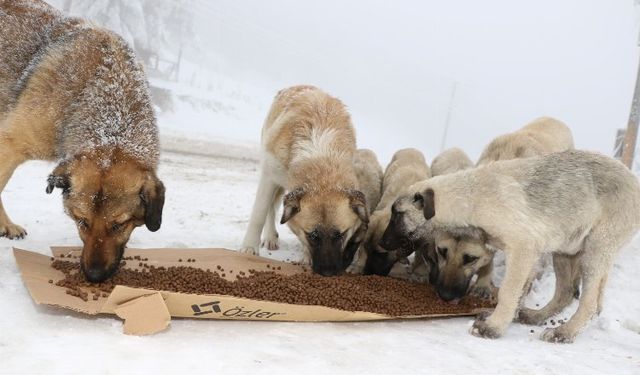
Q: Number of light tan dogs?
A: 6